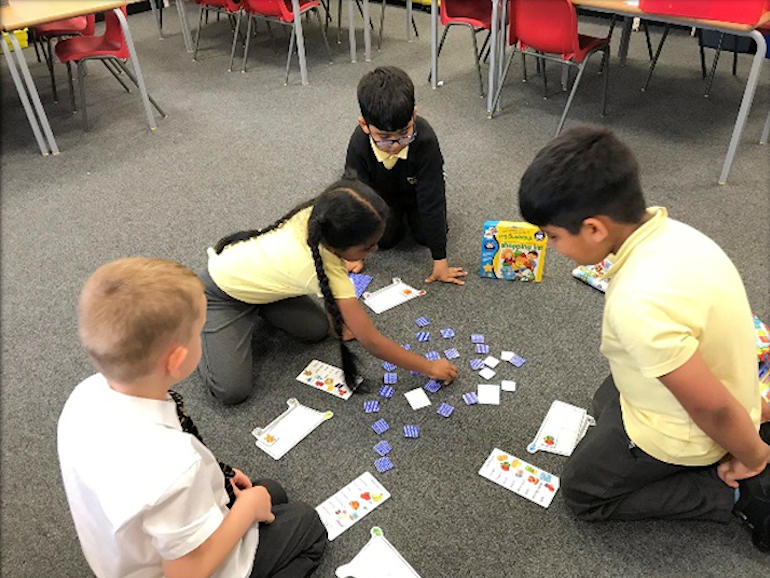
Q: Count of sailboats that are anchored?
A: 0